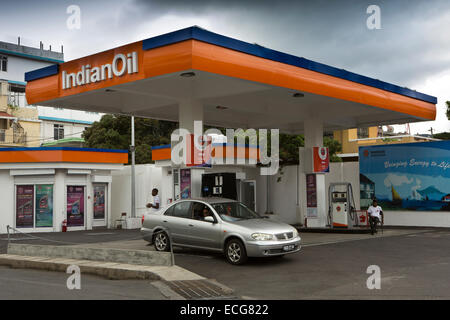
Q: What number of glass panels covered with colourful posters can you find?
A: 4